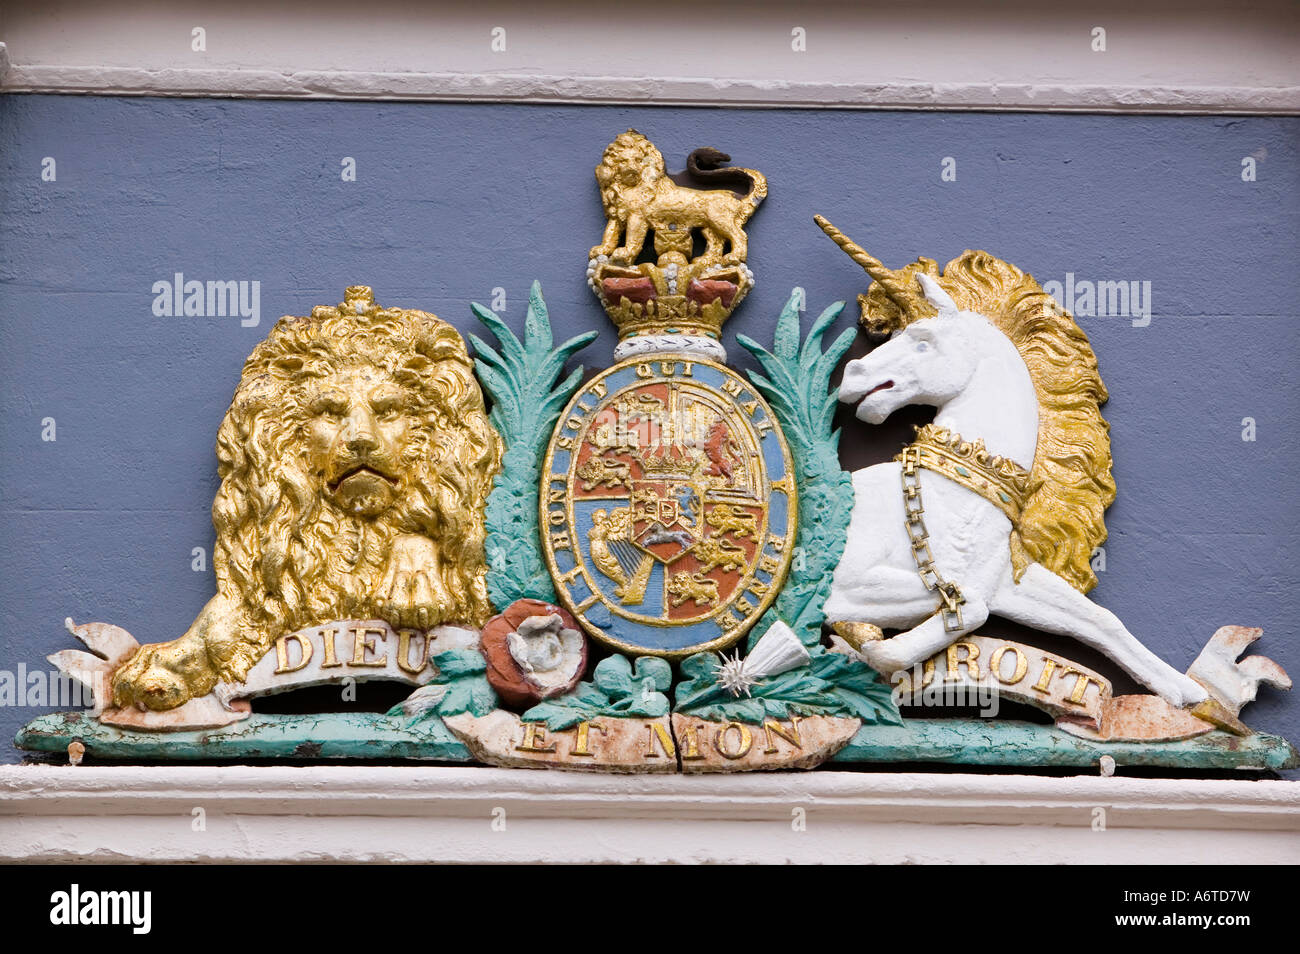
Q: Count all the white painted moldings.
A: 2